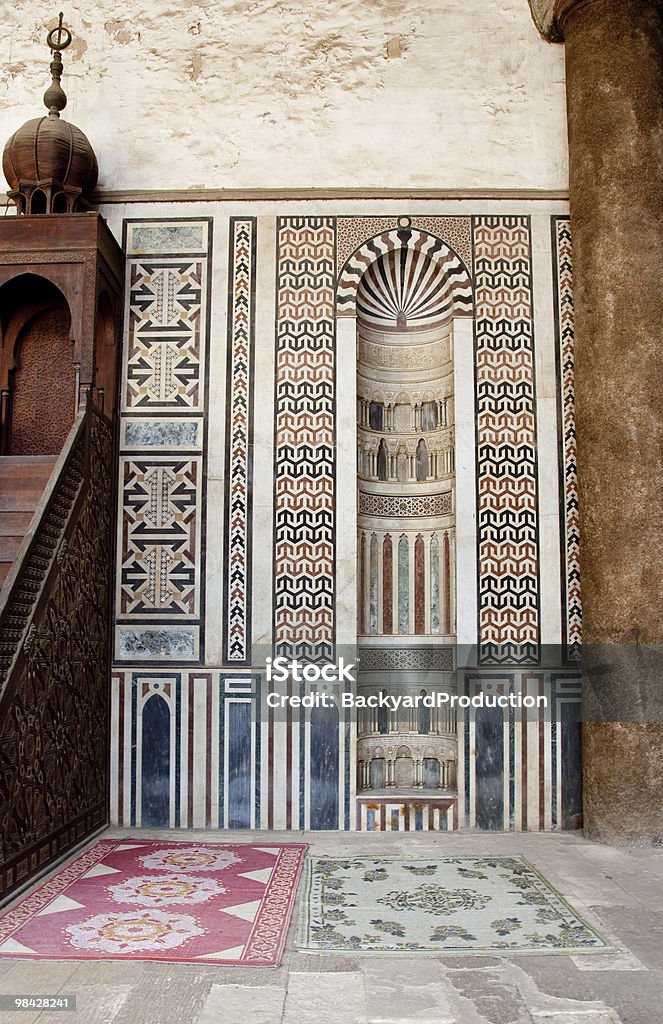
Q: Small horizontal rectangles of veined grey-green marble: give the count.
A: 3